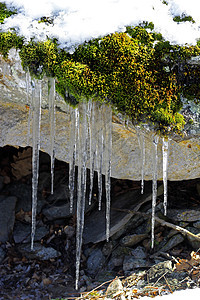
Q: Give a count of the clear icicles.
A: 10